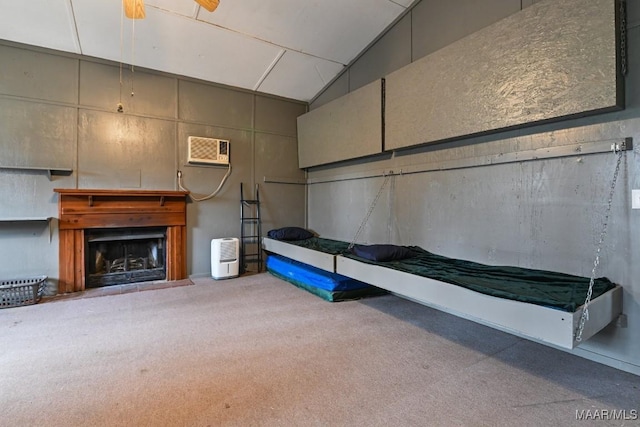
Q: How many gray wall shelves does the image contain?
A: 2